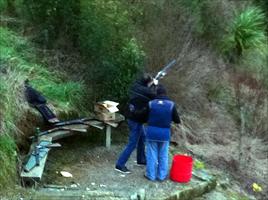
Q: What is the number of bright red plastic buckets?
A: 1